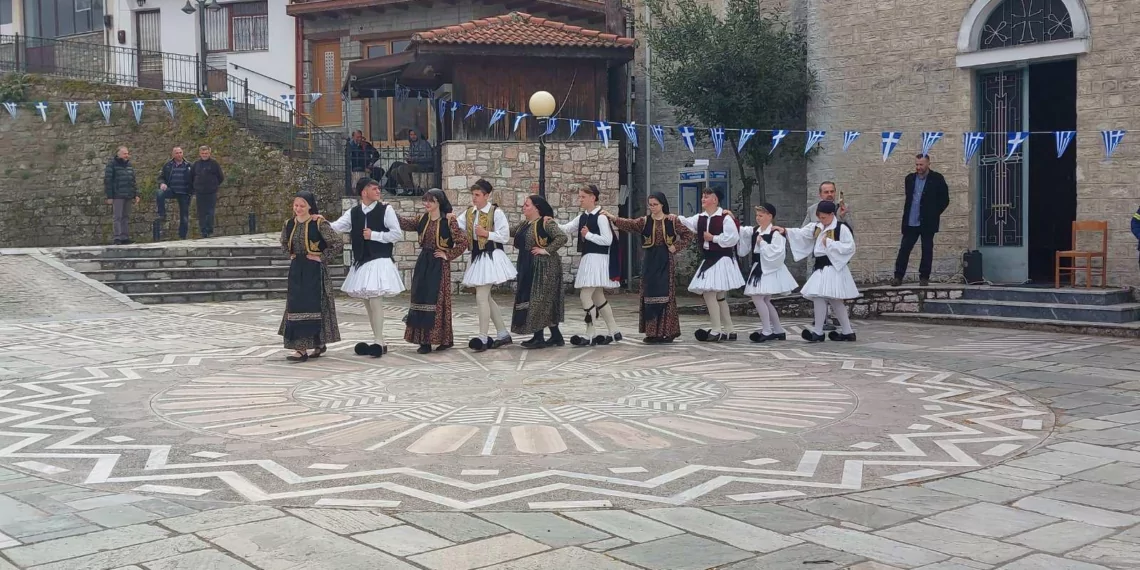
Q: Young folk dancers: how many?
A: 10